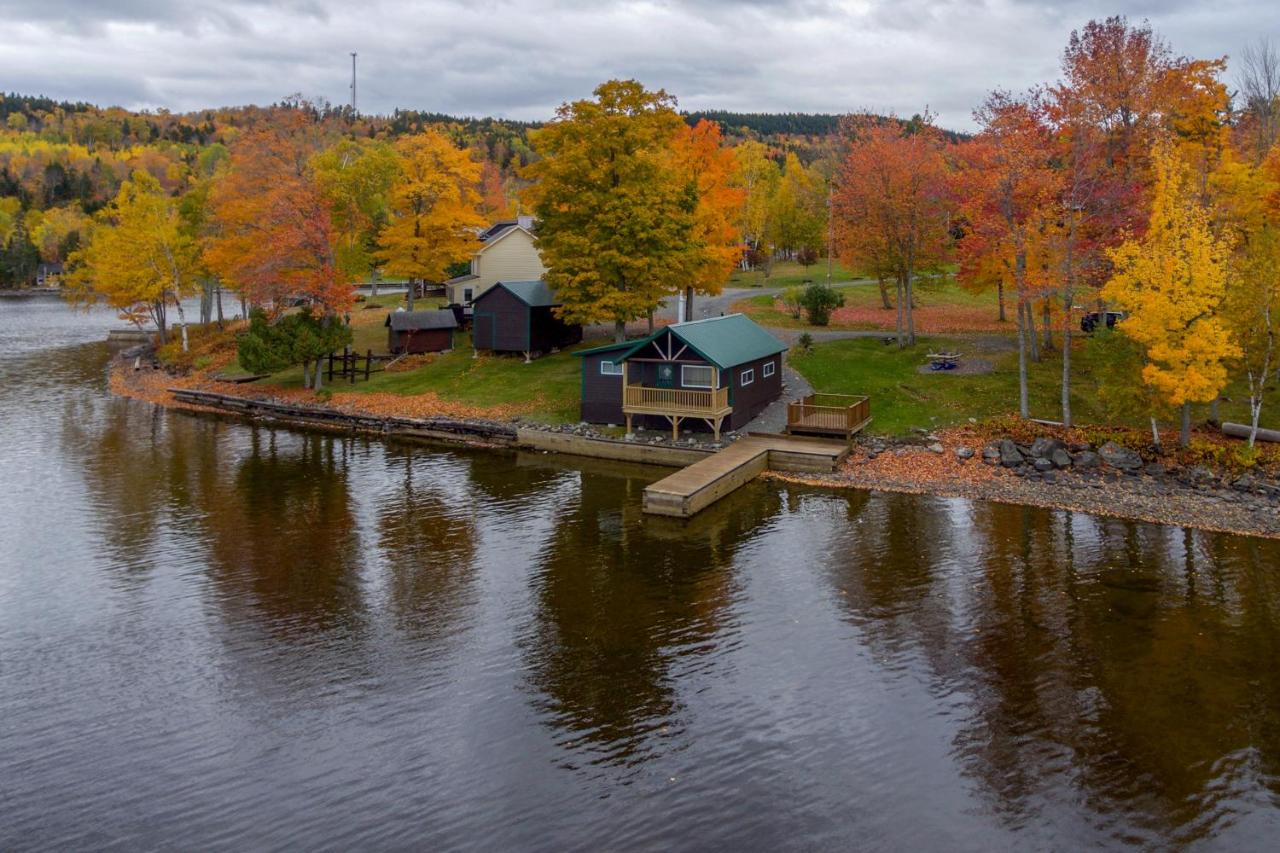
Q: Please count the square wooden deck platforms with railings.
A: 1